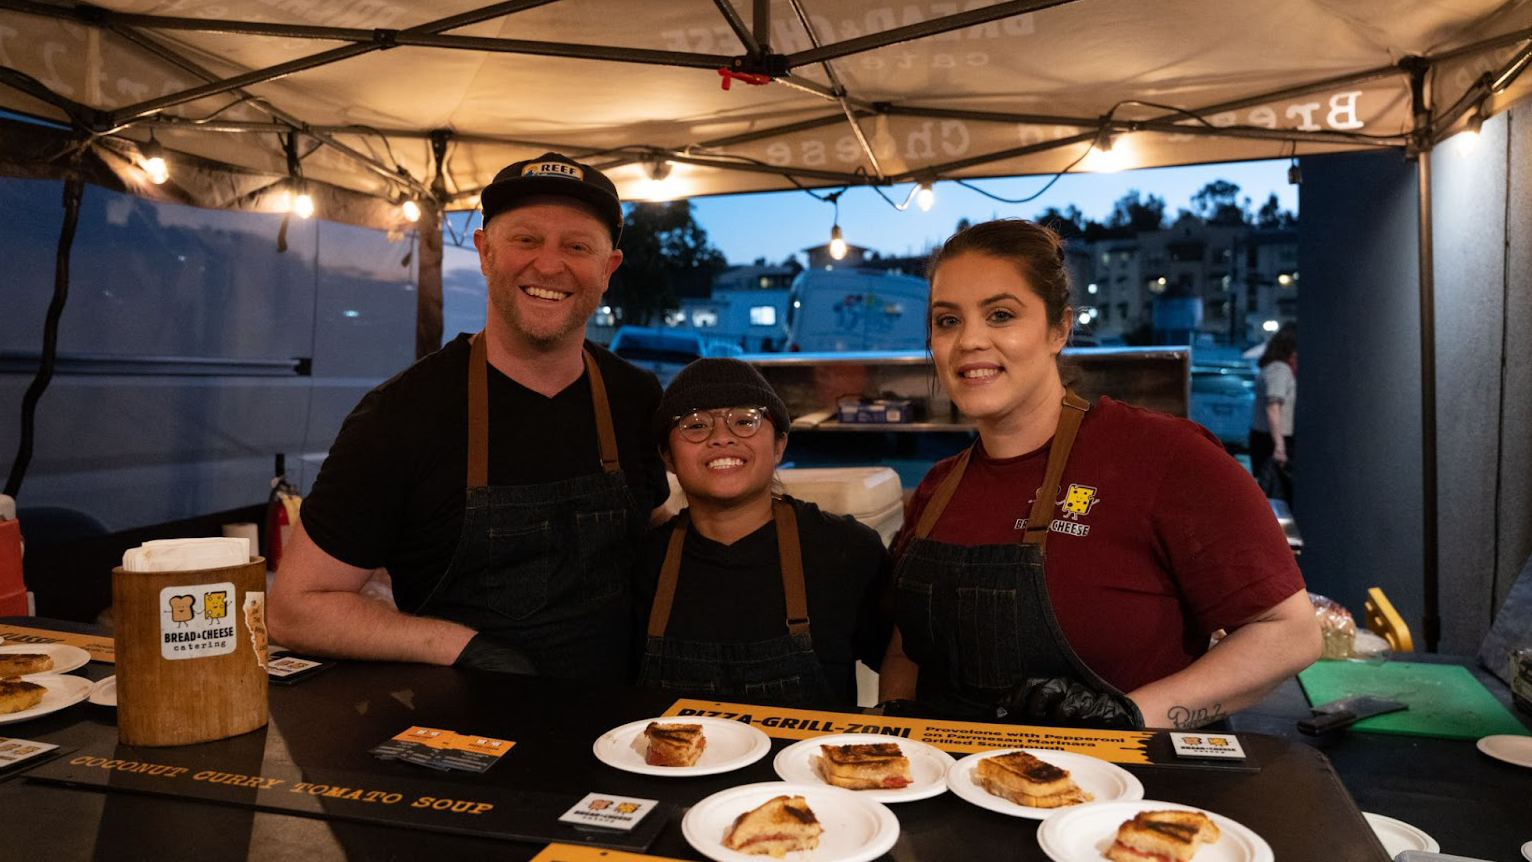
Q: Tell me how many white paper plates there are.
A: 11